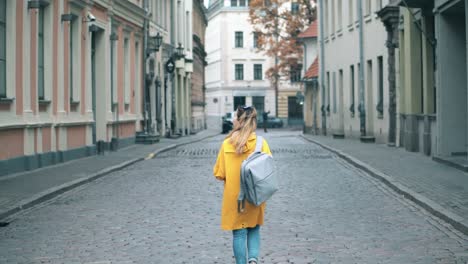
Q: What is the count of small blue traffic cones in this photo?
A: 0